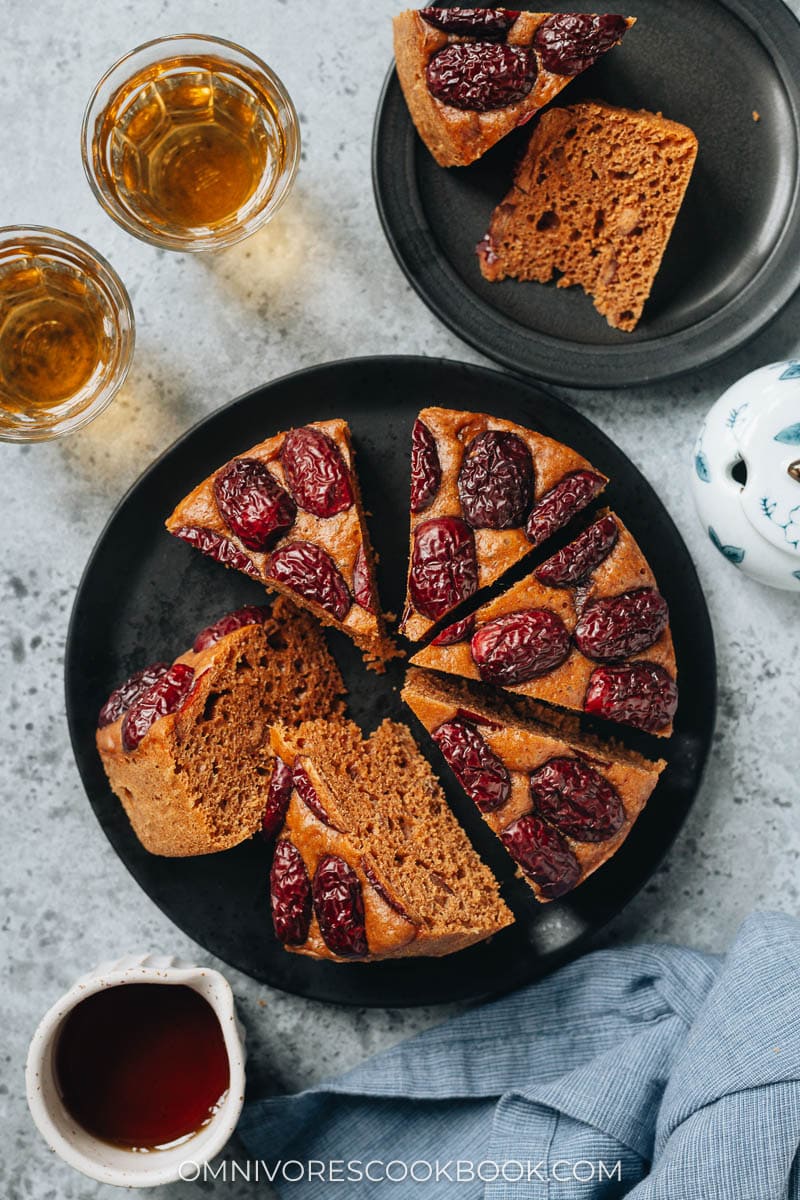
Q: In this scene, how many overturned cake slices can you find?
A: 3